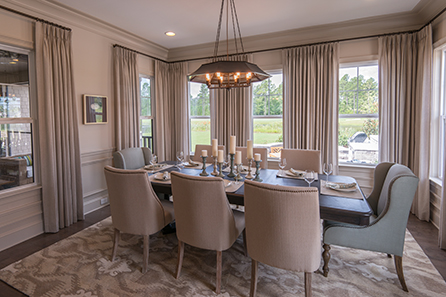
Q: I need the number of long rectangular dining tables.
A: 1